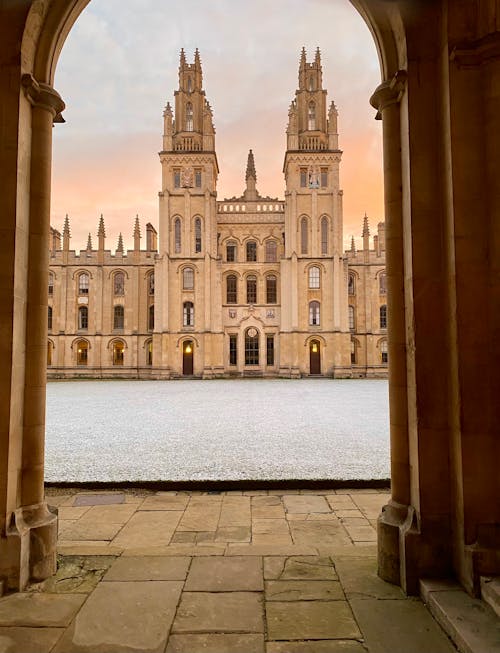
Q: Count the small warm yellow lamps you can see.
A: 2